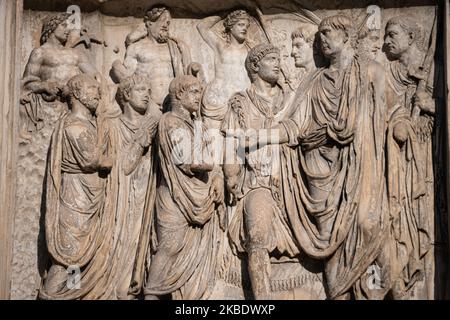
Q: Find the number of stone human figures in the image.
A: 11